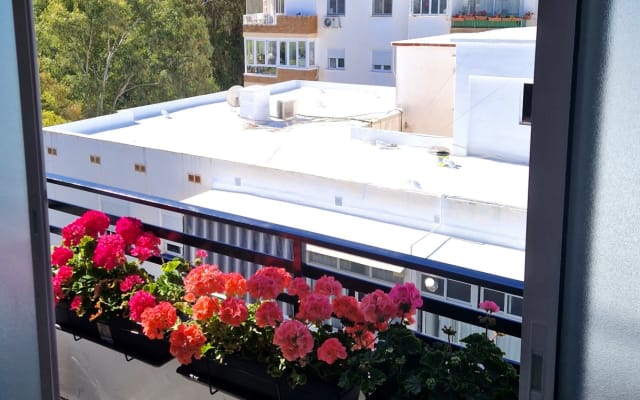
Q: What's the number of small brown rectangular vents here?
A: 4